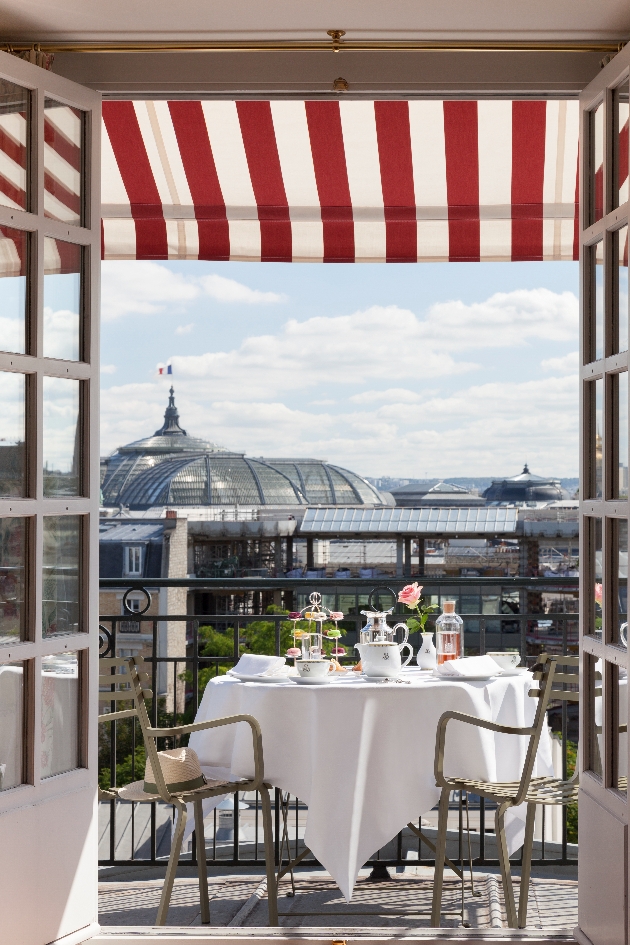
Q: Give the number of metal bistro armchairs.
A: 2